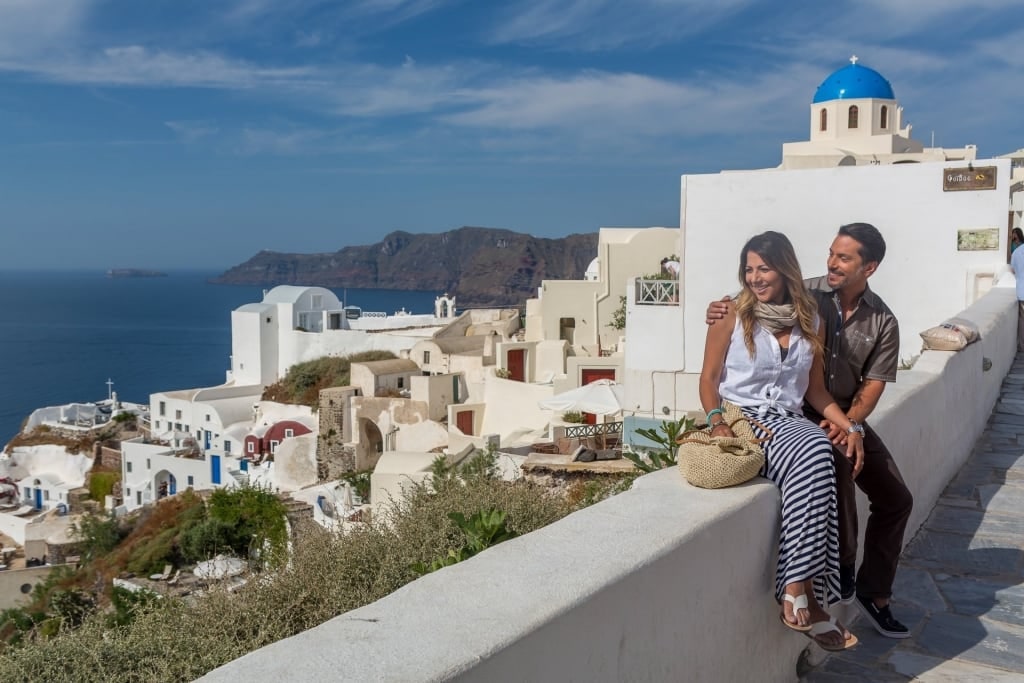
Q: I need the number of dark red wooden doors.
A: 3